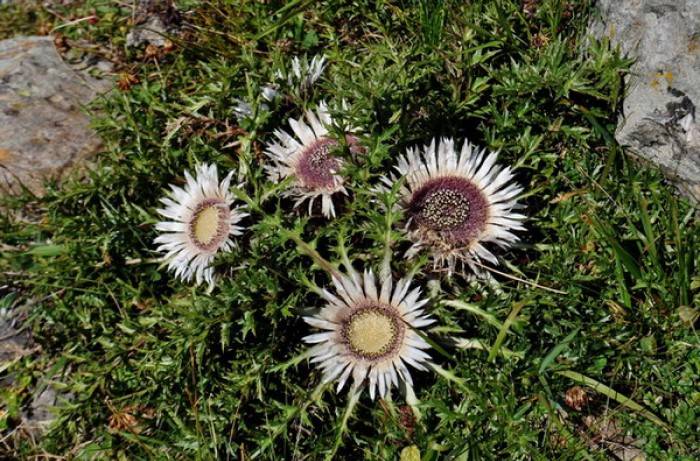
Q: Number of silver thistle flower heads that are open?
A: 4